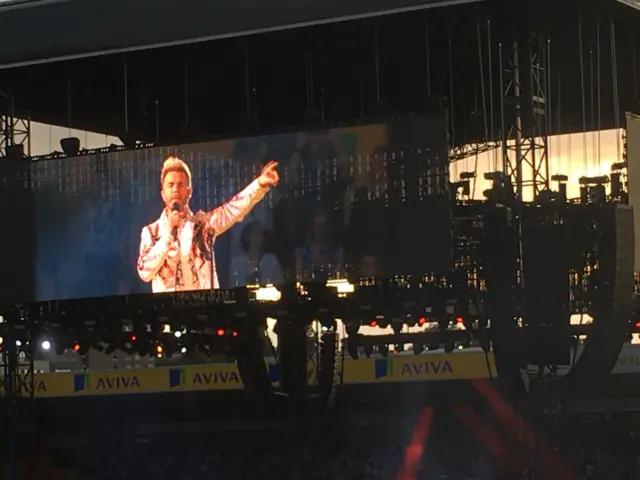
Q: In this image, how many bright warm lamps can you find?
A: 2